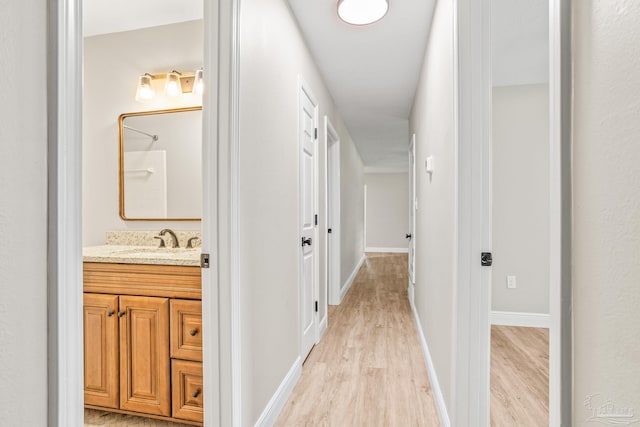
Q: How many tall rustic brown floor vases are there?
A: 0